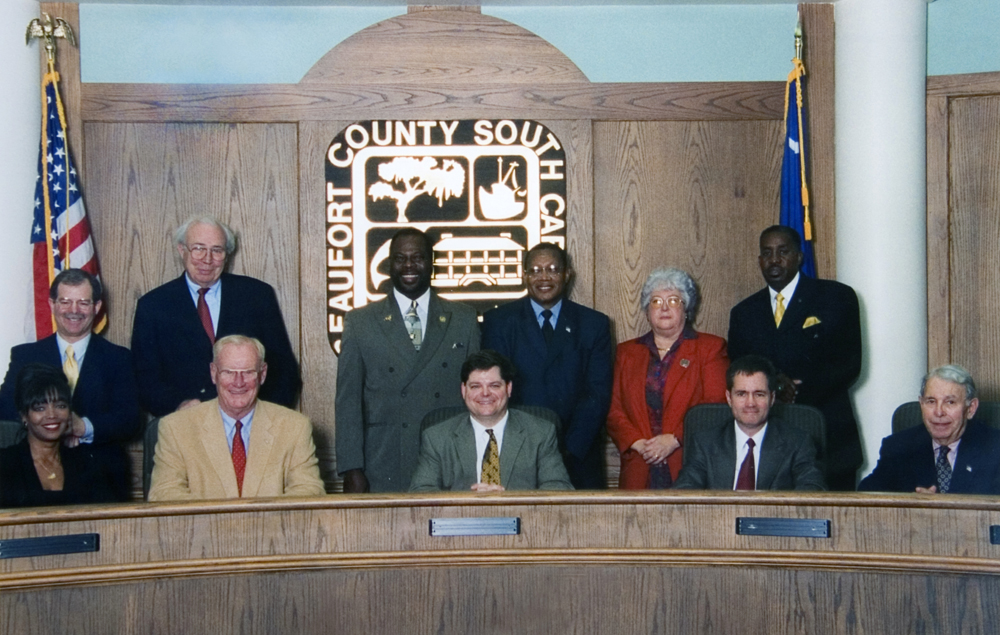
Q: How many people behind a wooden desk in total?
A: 11